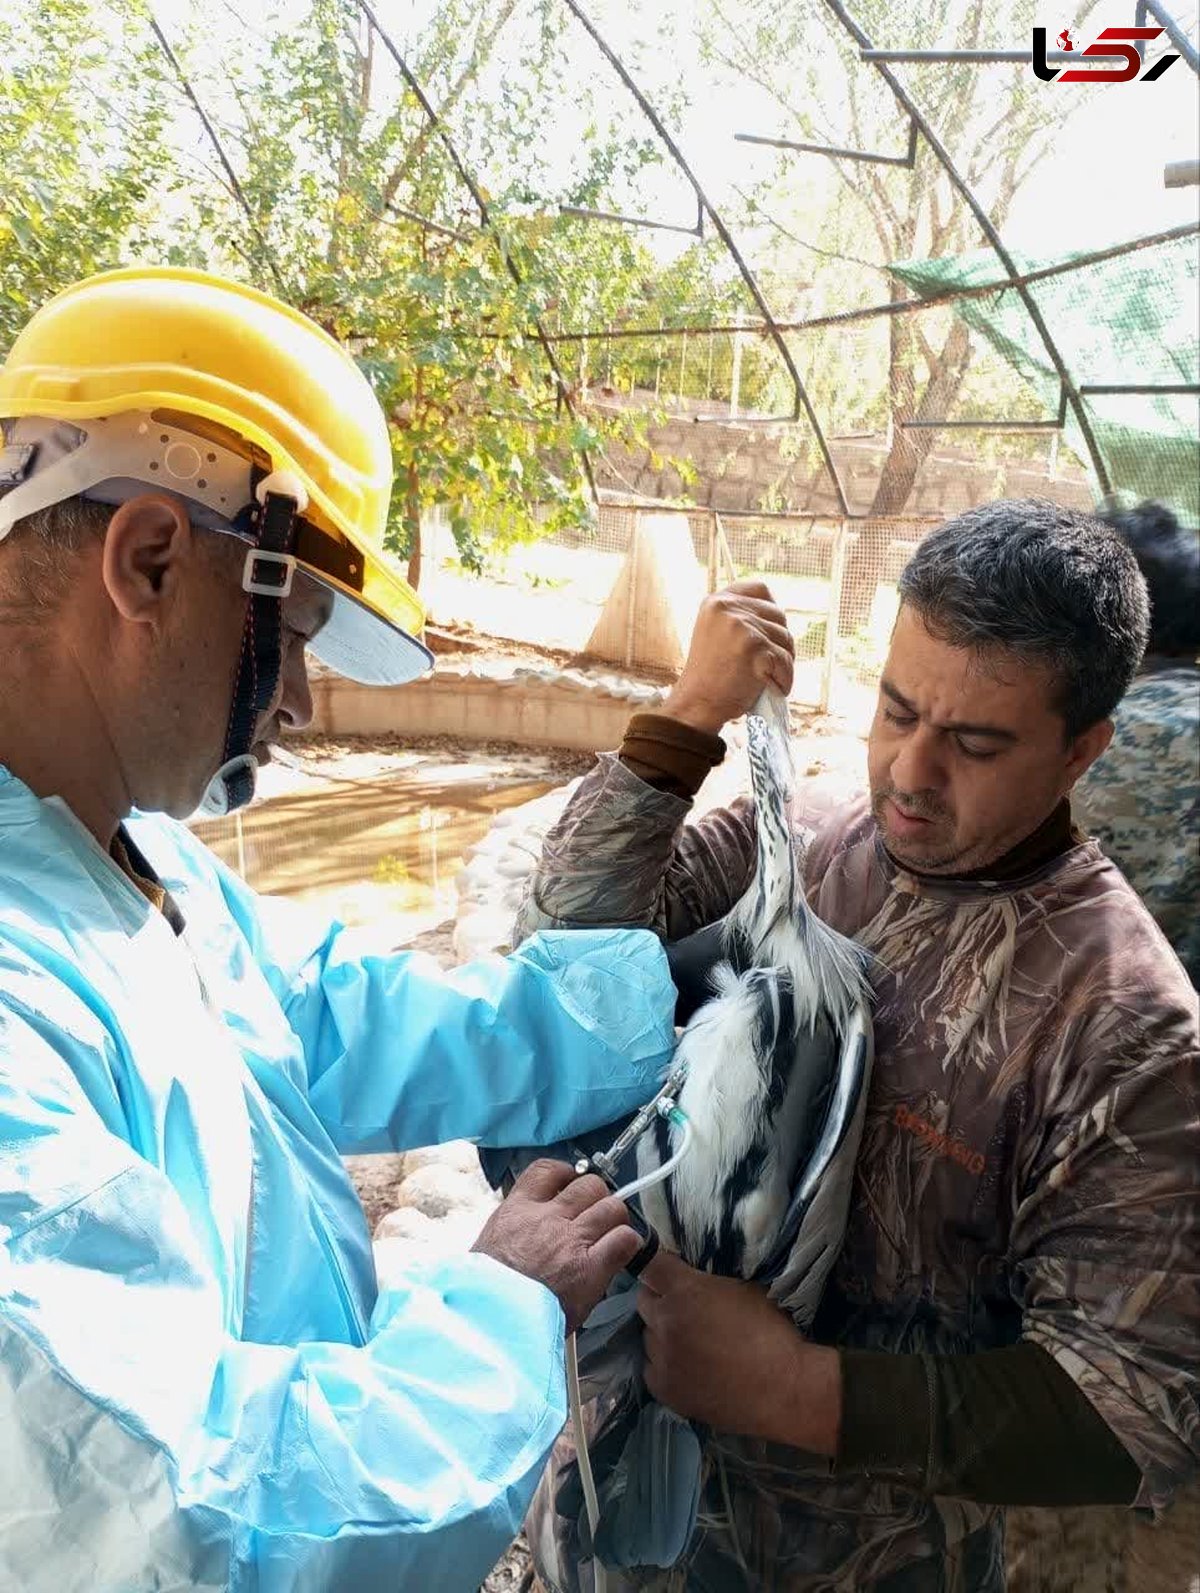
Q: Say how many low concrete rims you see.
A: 1